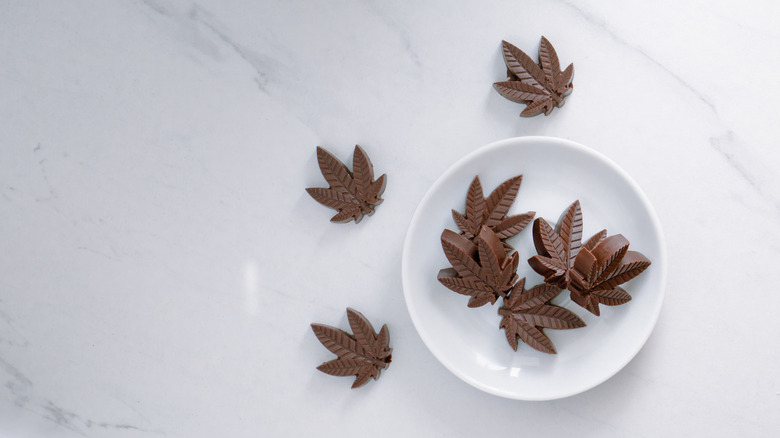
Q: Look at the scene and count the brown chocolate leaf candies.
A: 8